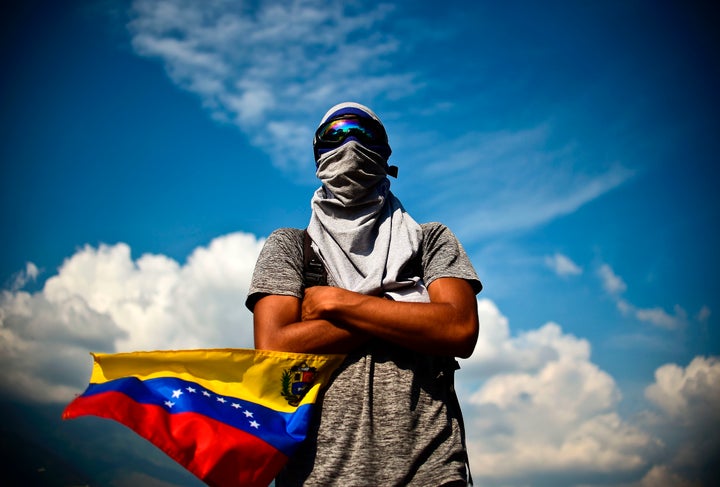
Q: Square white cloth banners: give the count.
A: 0